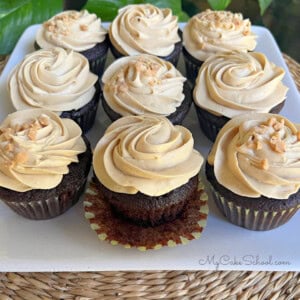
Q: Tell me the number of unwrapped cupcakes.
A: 1